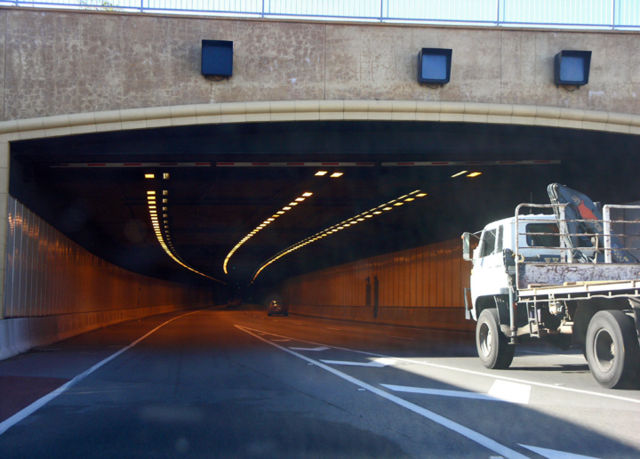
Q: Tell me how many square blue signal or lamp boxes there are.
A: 3